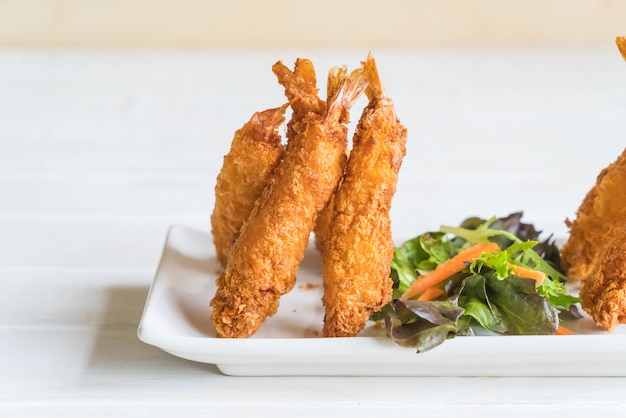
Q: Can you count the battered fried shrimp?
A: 6